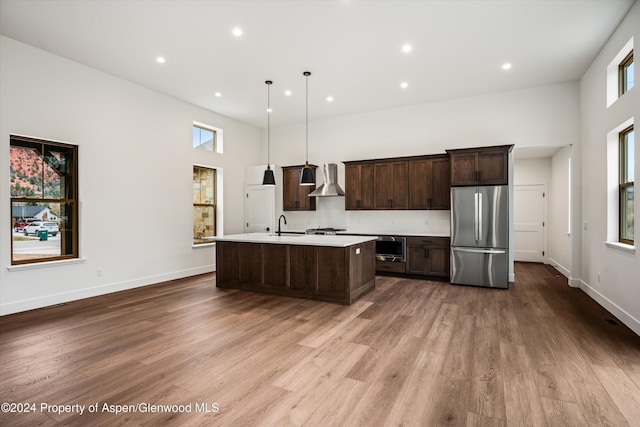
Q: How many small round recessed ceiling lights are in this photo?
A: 9